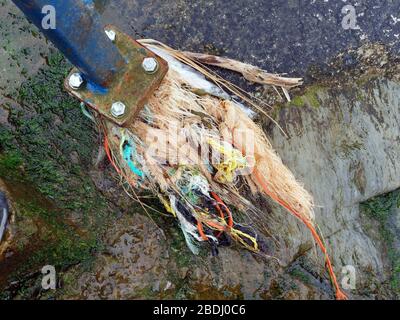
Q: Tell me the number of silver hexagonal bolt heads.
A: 4